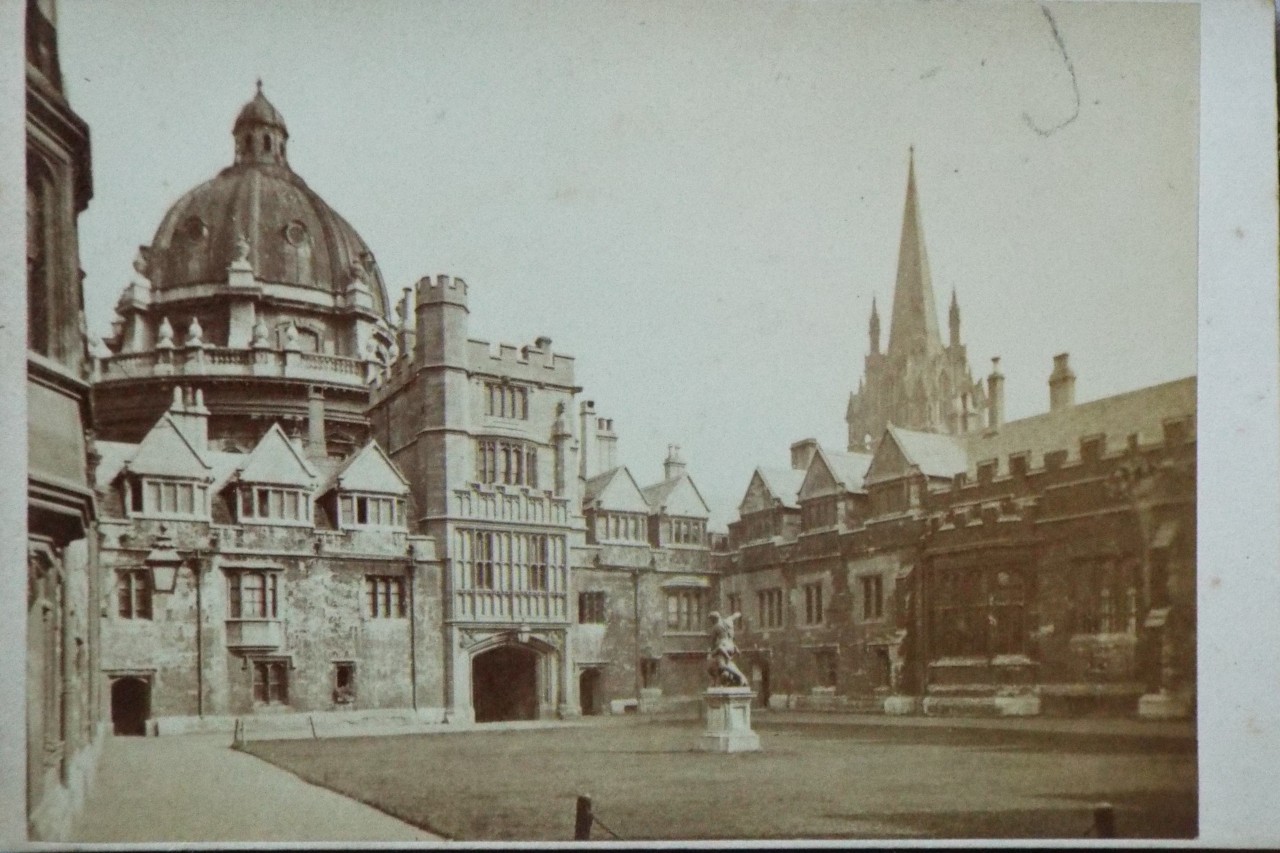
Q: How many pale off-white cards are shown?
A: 1